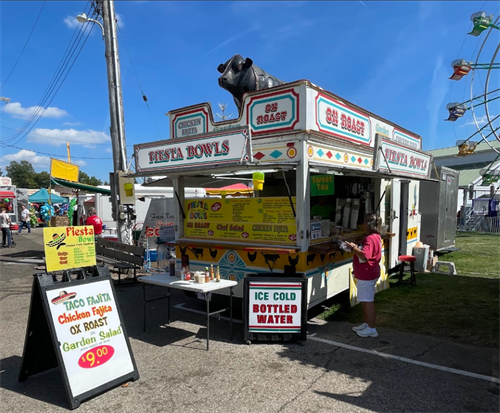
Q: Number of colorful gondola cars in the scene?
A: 5